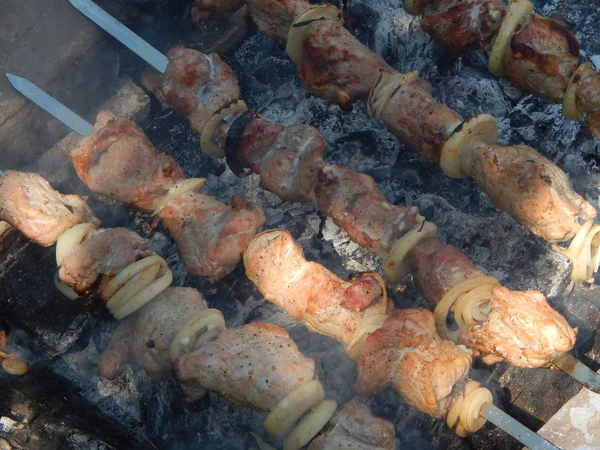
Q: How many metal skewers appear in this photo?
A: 5